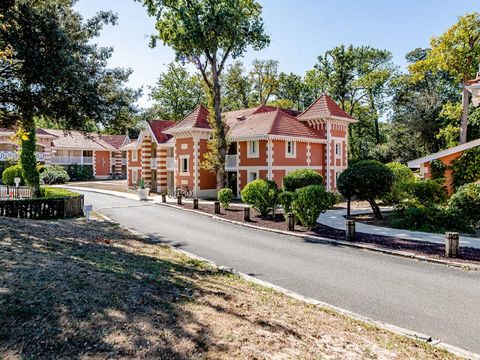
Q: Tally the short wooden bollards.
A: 8